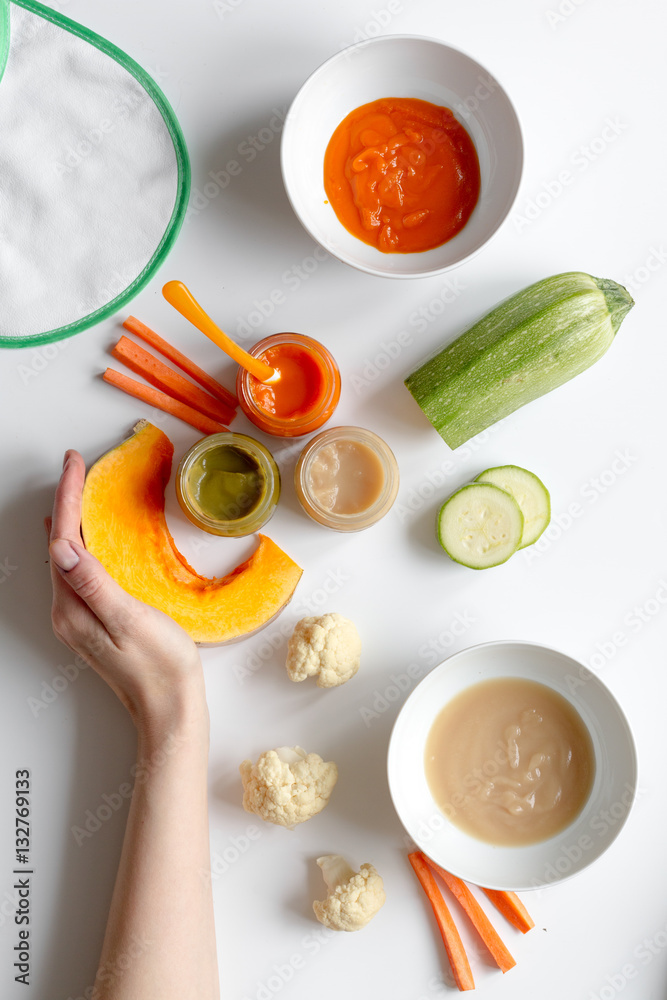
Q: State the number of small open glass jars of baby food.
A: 3